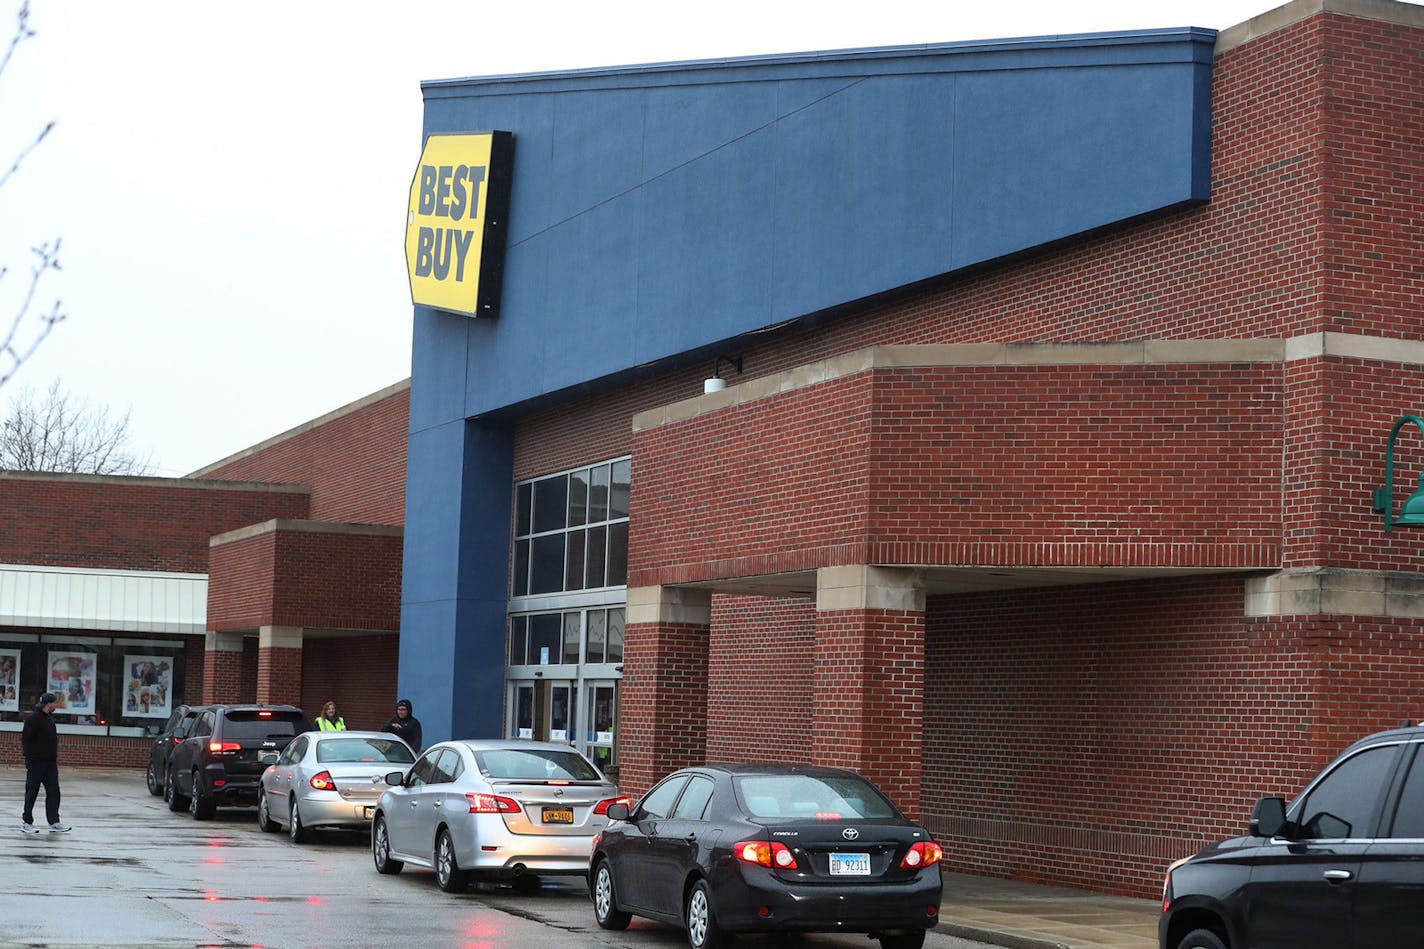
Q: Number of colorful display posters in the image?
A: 3